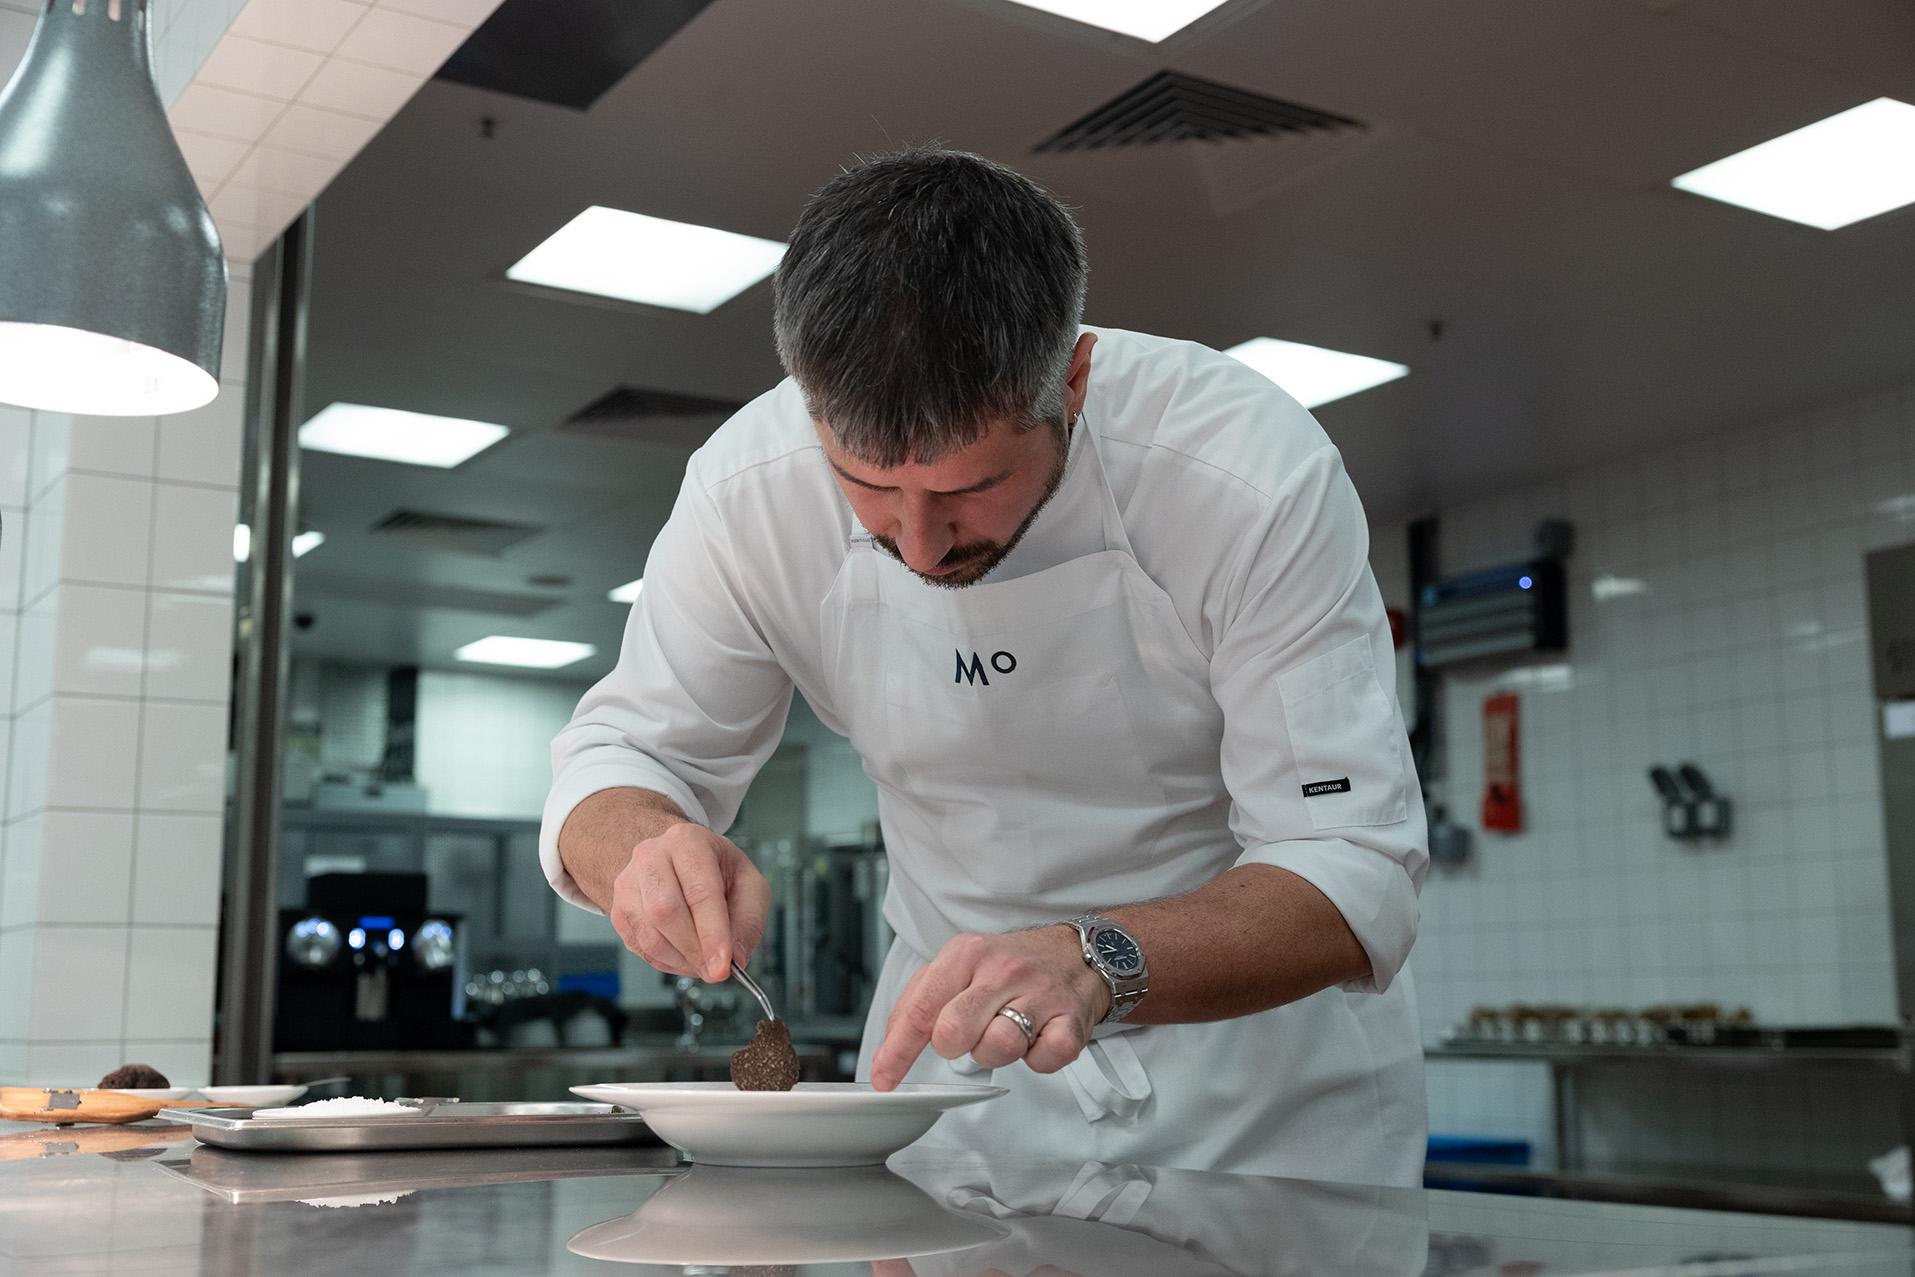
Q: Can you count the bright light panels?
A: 8